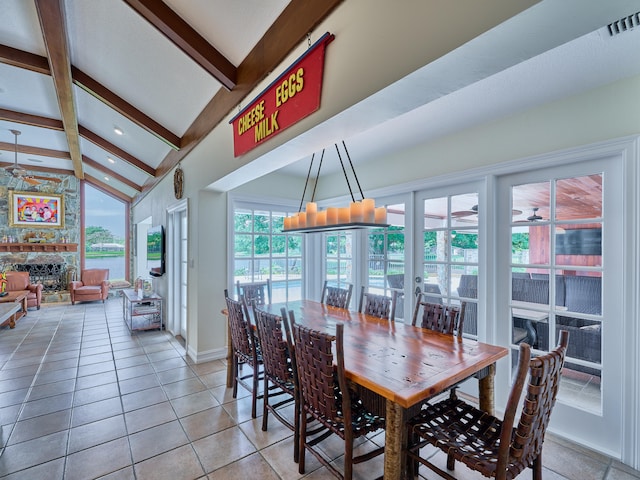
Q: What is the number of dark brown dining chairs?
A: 8